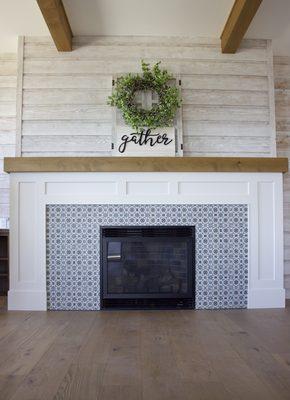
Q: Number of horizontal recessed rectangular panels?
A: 3